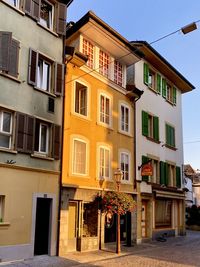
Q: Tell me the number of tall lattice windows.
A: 3